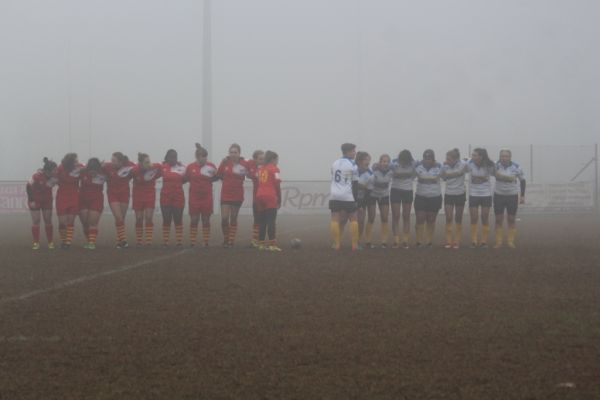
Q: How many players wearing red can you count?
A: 10